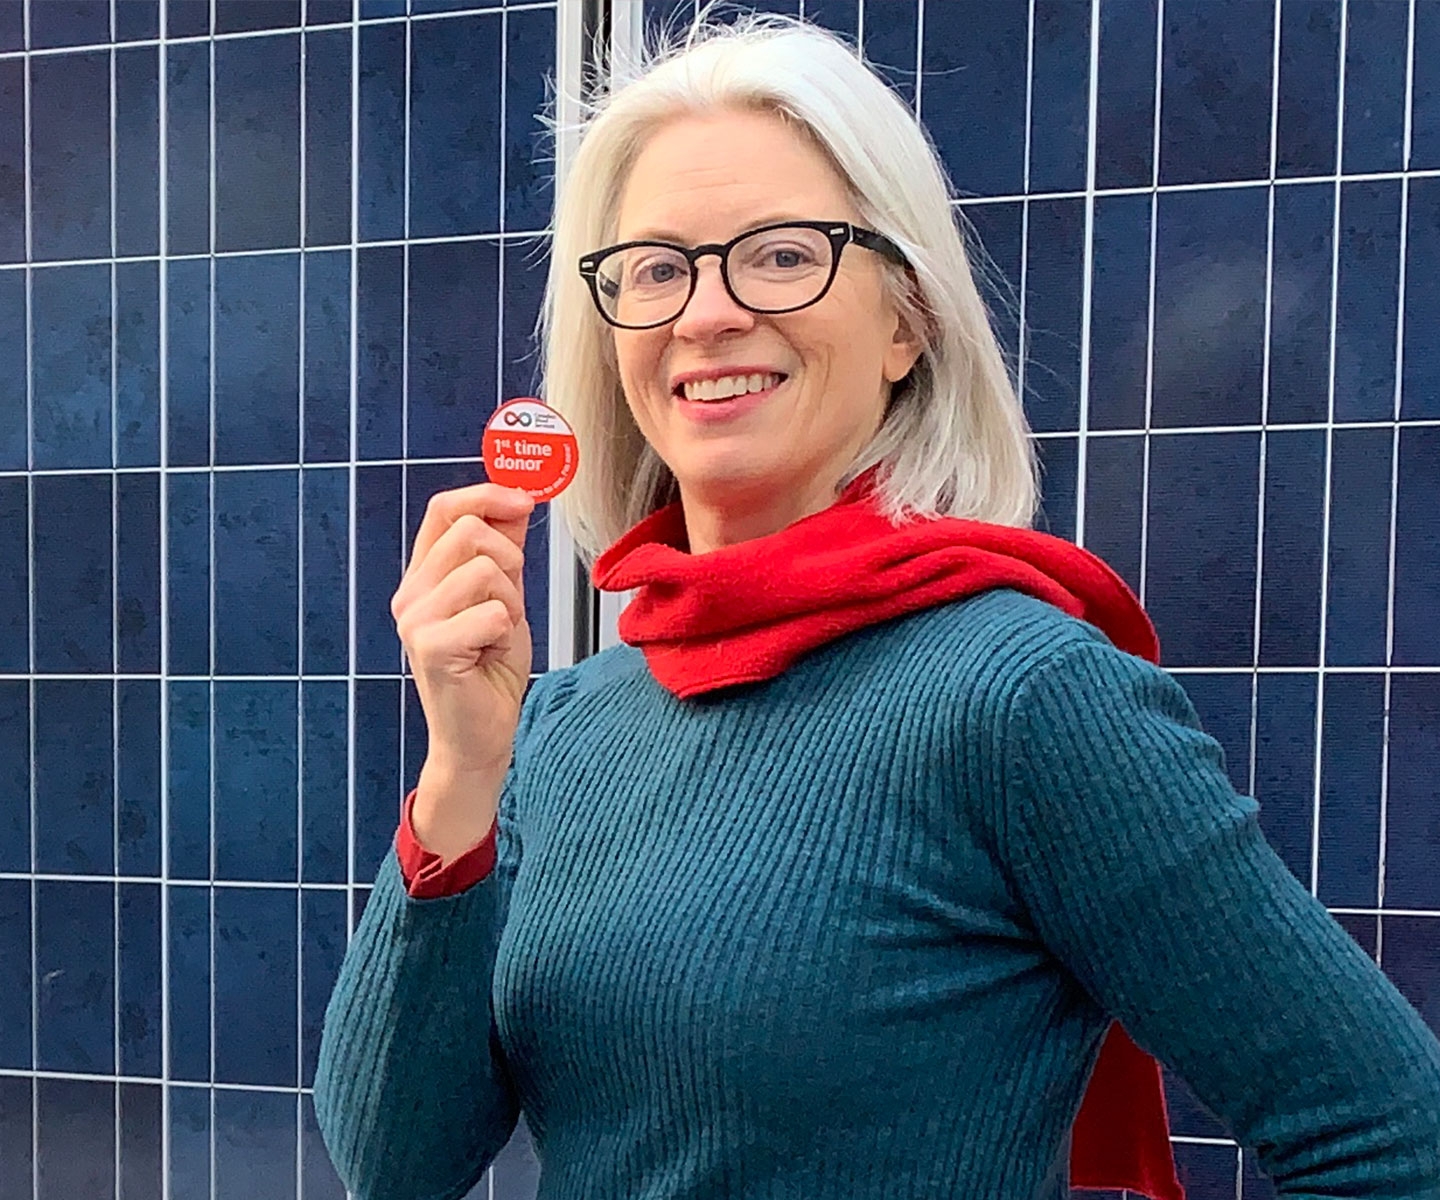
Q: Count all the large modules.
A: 2